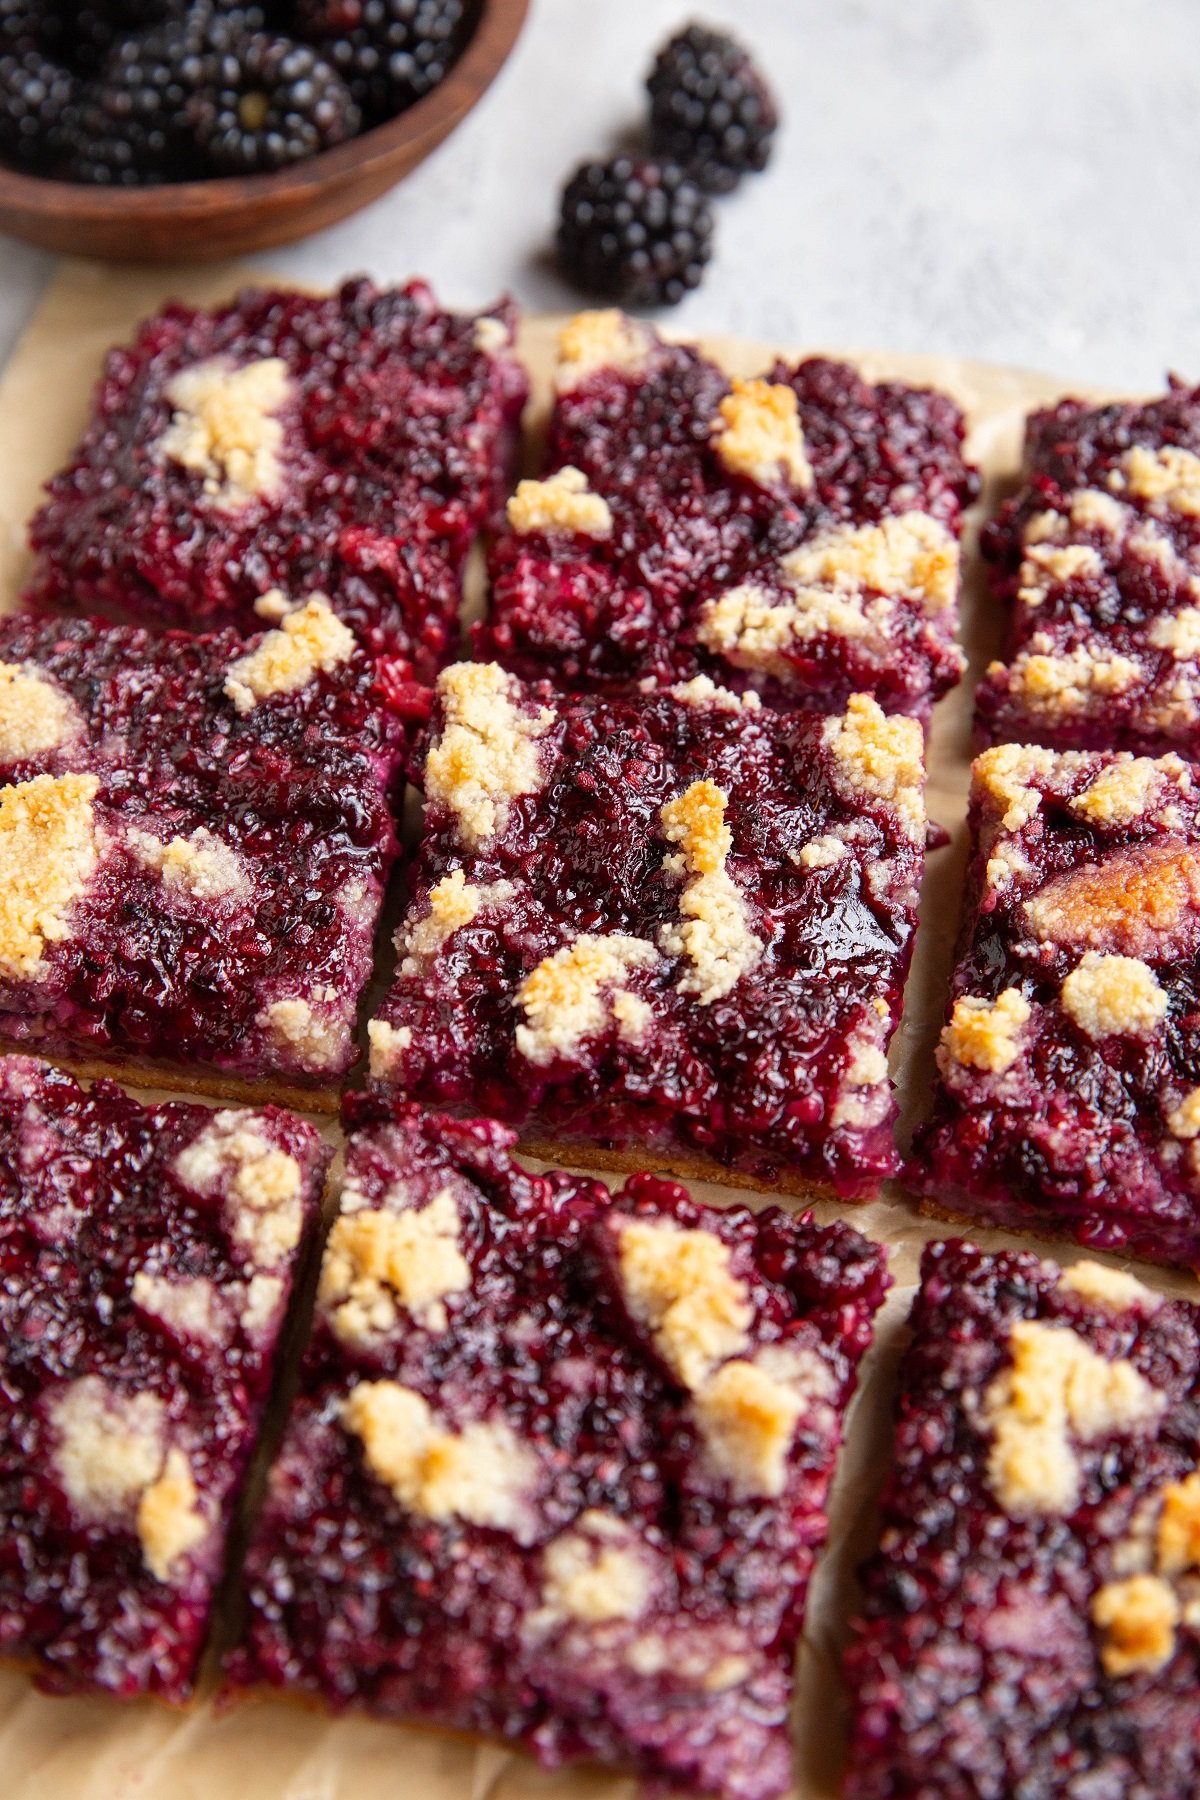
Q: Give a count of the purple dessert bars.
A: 9